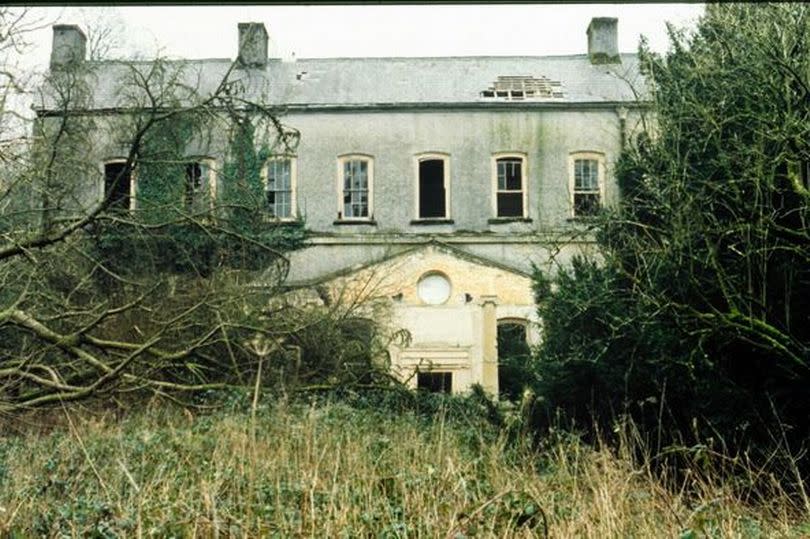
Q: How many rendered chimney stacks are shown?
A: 3